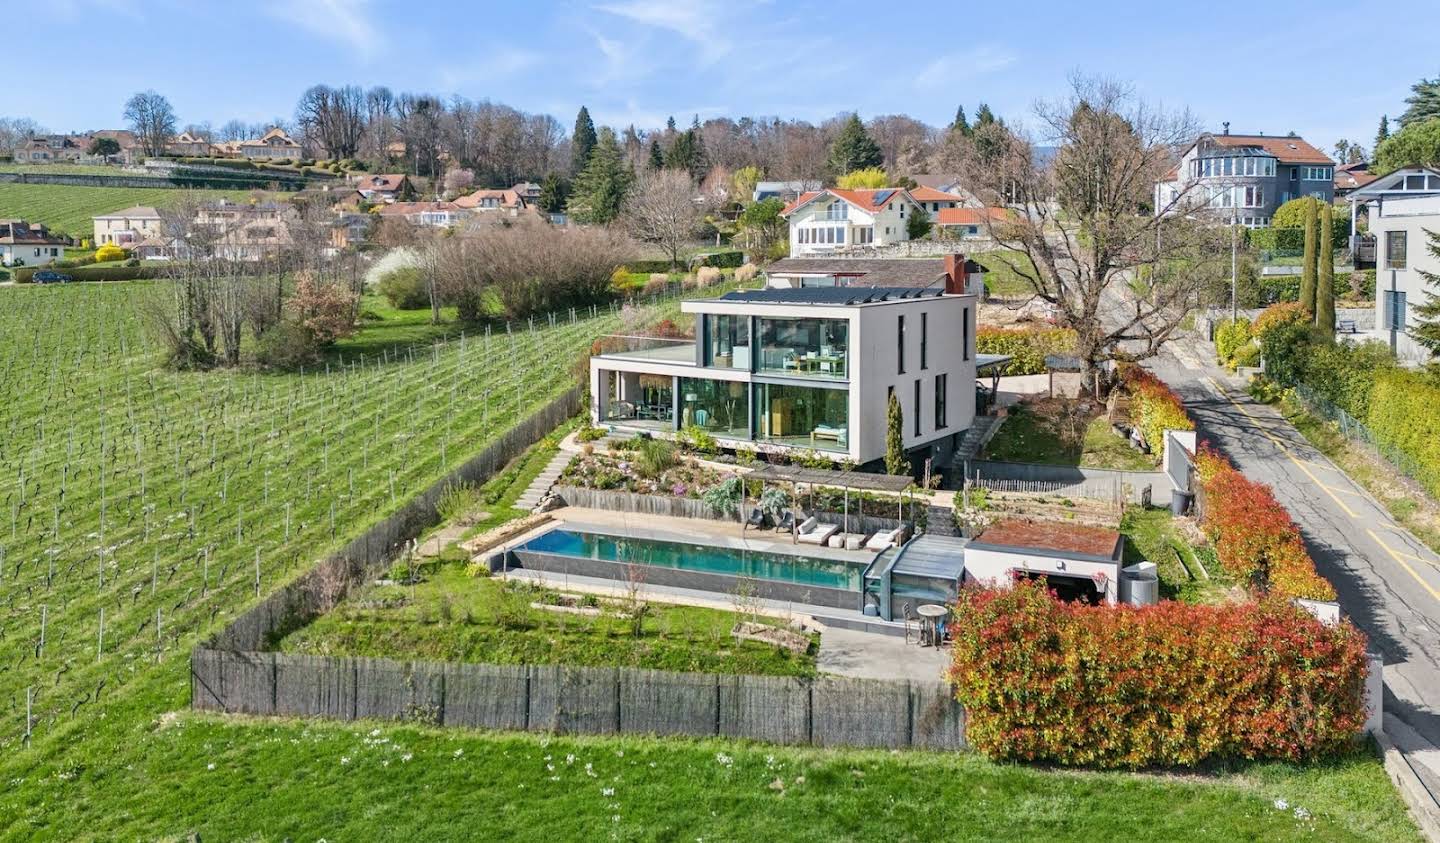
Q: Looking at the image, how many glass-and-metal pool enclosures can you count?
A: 1